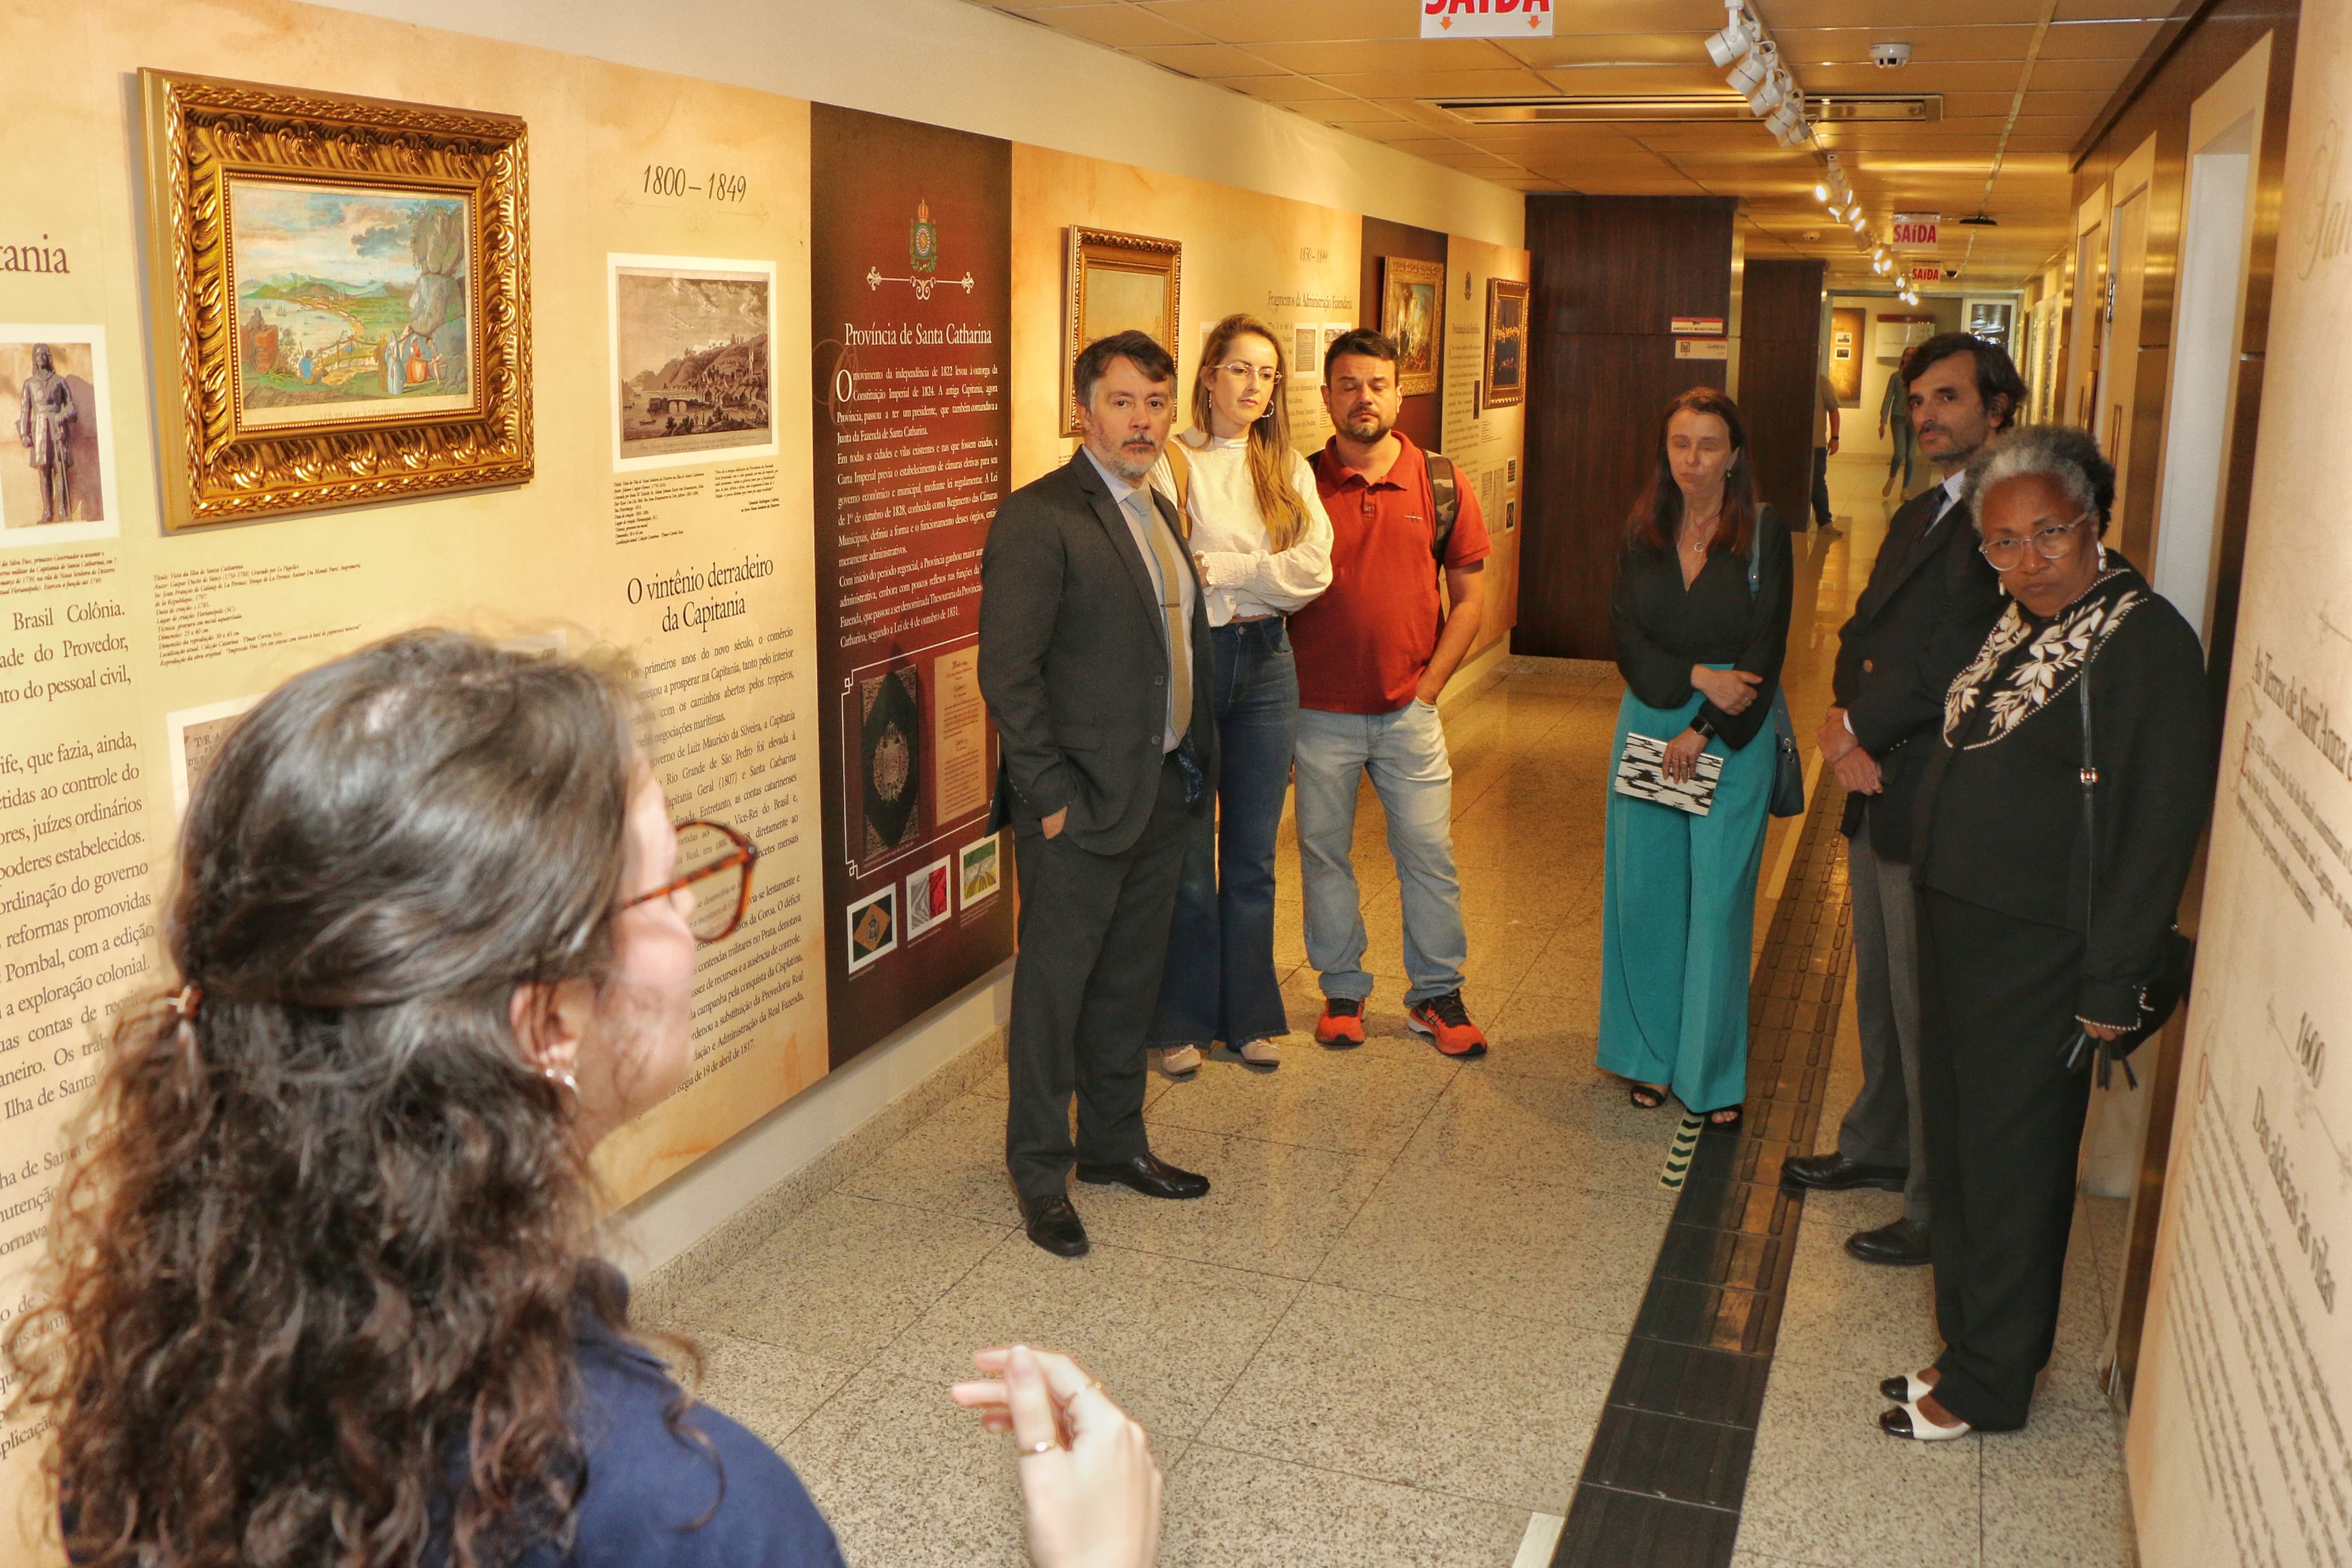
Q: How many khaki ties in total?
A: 1